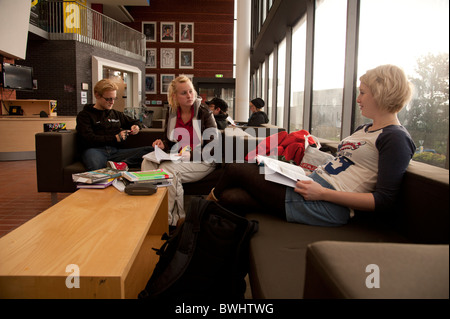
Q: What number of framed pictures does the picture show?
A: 9